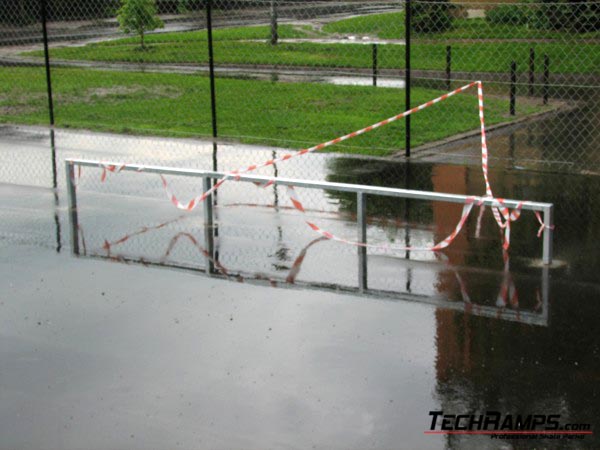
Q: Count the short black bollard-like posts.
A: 5